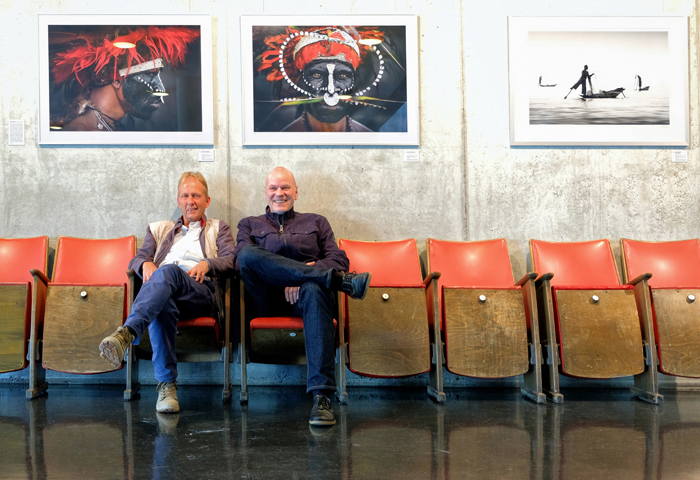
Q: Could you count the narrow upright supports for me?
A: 9